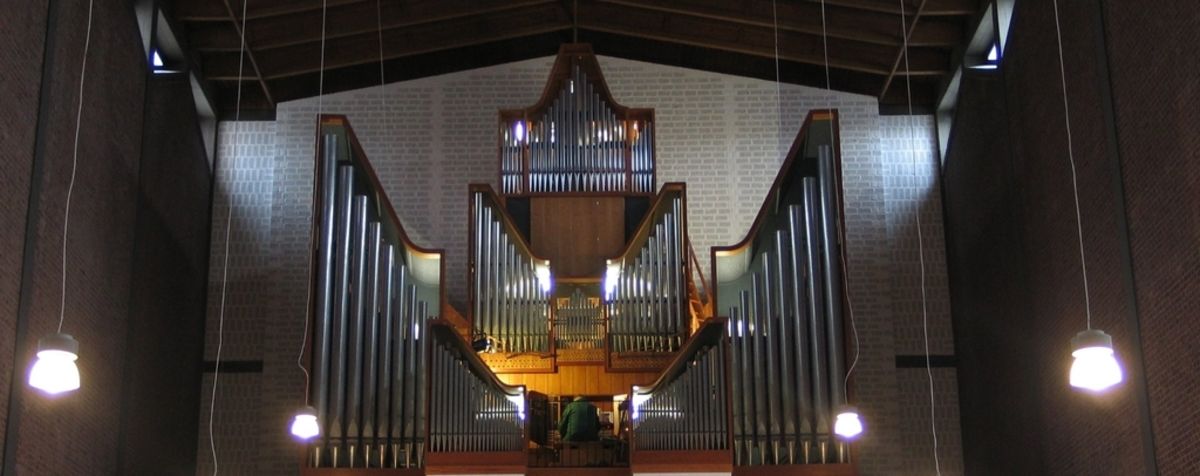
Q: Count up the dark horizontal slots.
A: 2